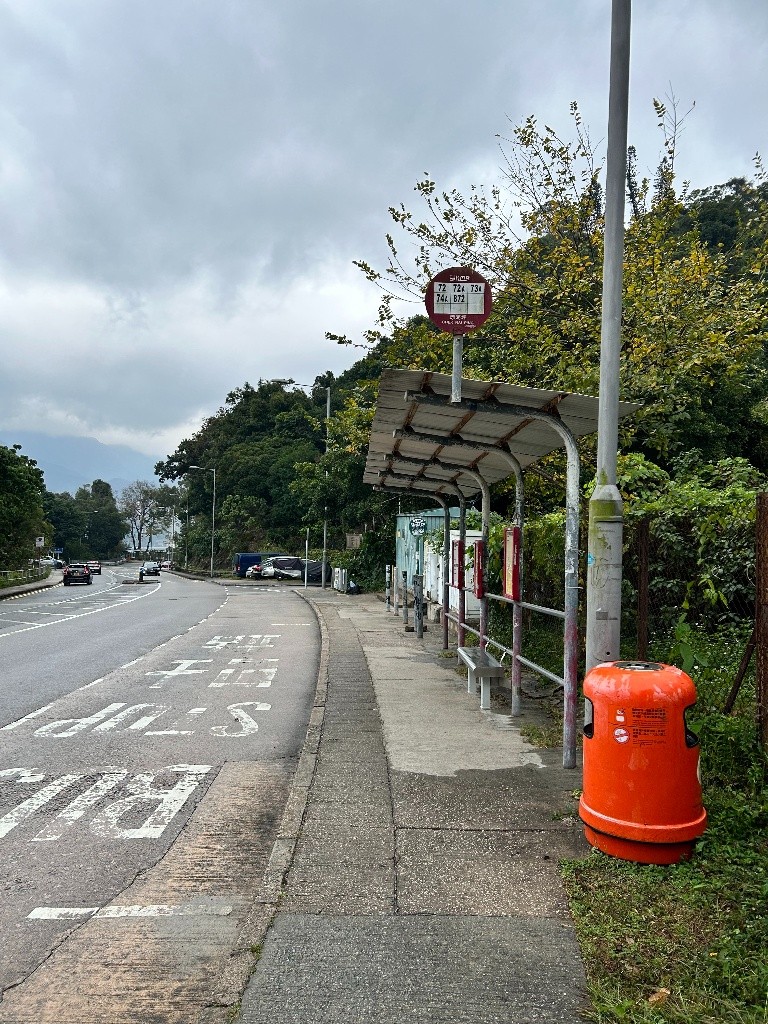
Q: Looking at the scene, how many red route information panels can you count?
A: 3